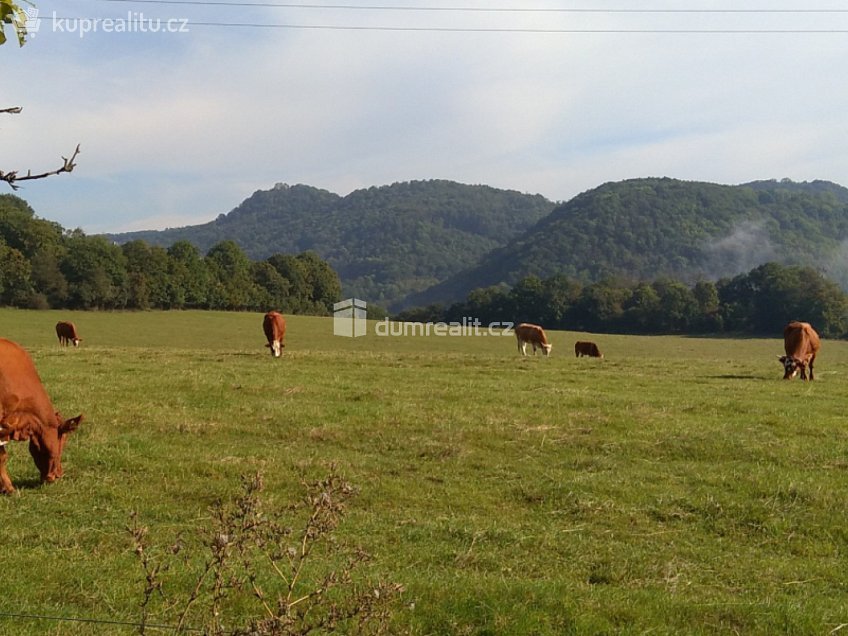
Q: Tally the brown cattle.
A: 6